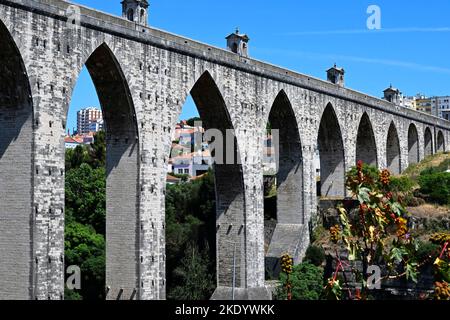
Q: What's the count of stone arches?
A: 10